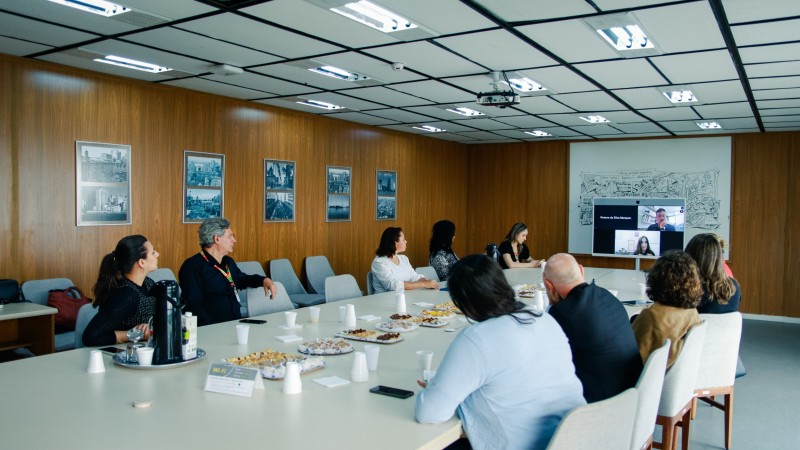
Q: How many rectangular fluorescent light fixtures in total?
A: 13